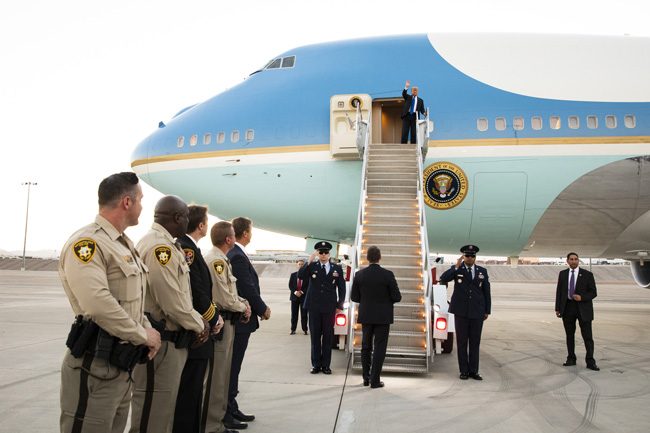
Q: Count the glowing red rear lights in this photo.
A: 2